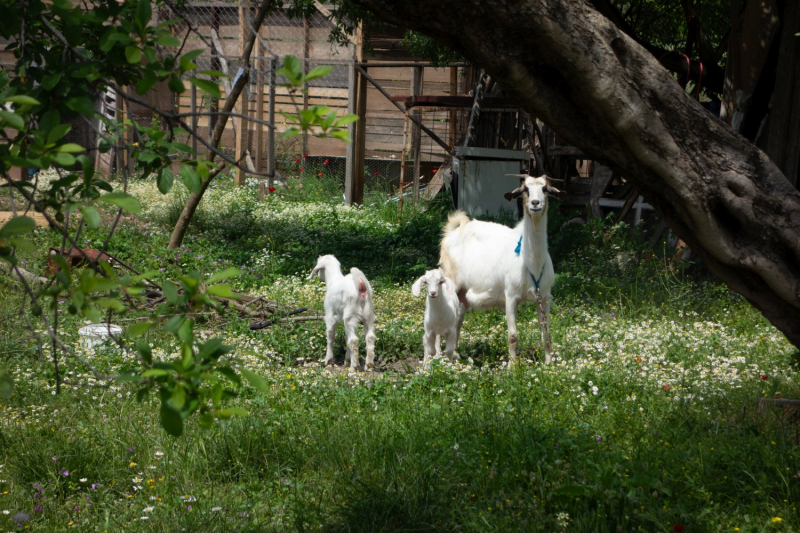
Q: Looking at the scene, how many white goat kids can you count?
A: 2